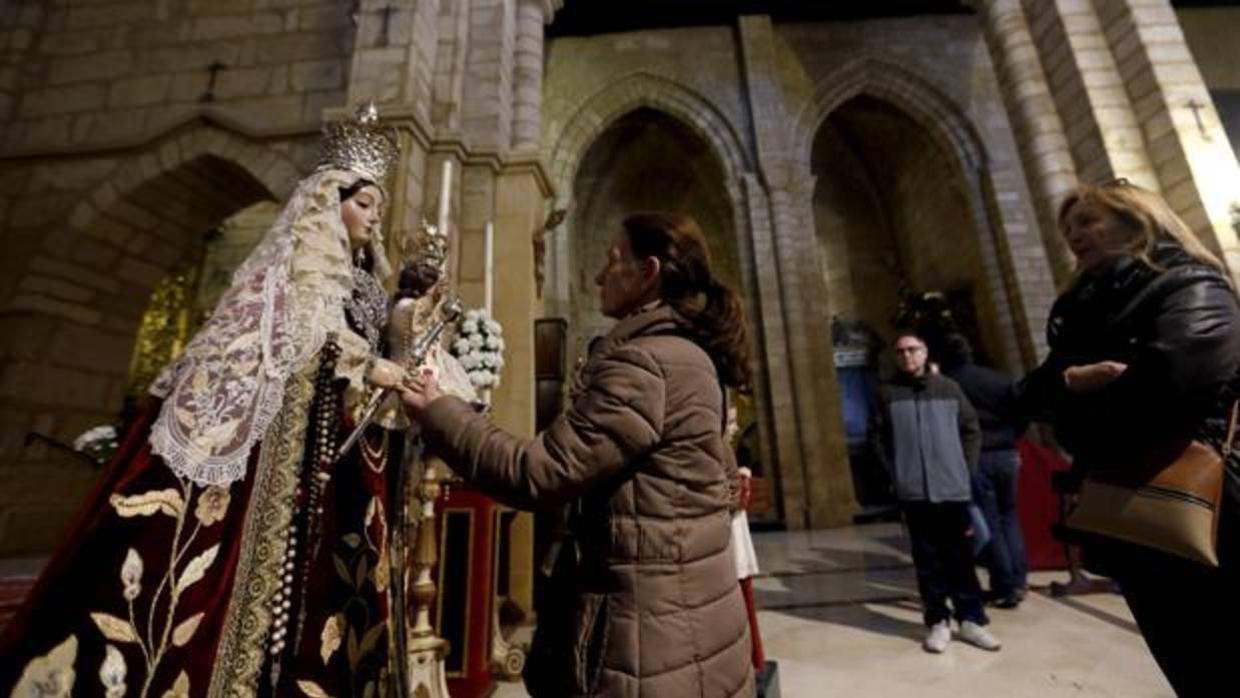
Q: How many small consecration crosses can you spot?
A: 3